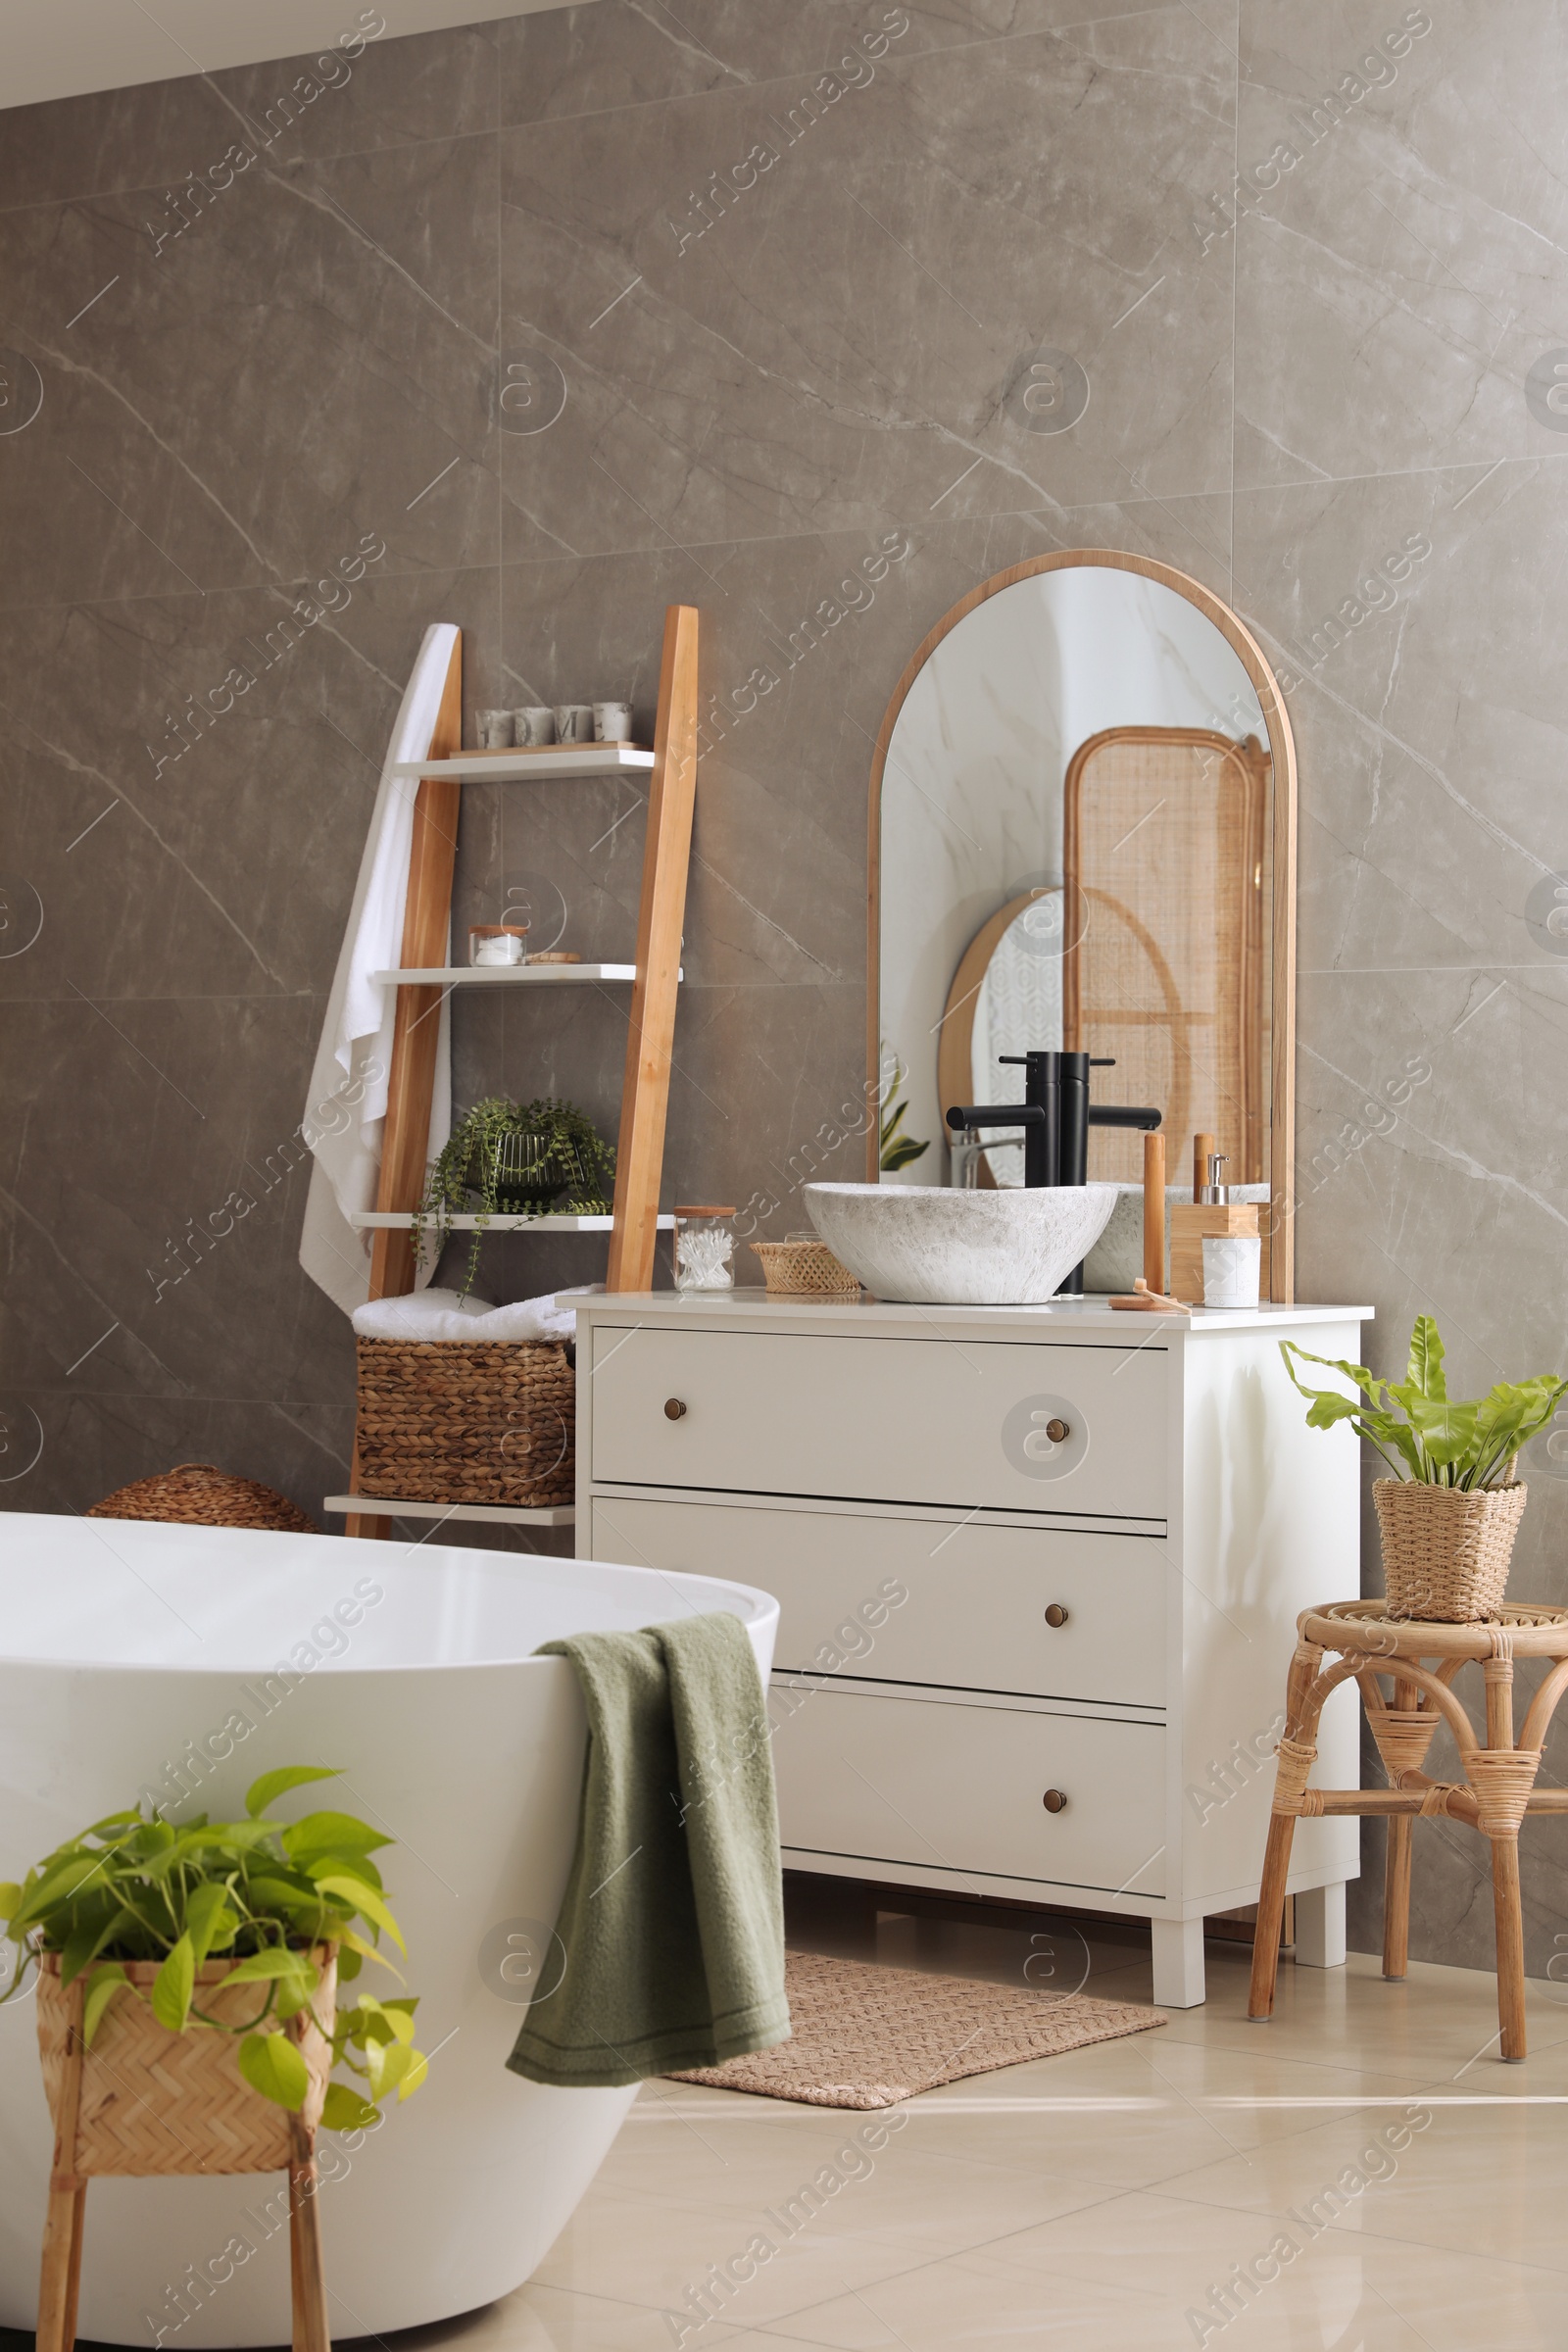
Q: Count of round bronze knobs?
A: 4